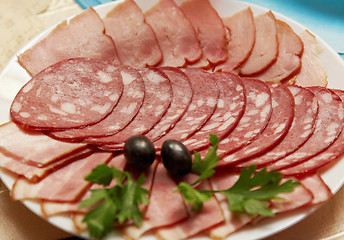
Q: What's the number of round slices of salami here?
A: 11